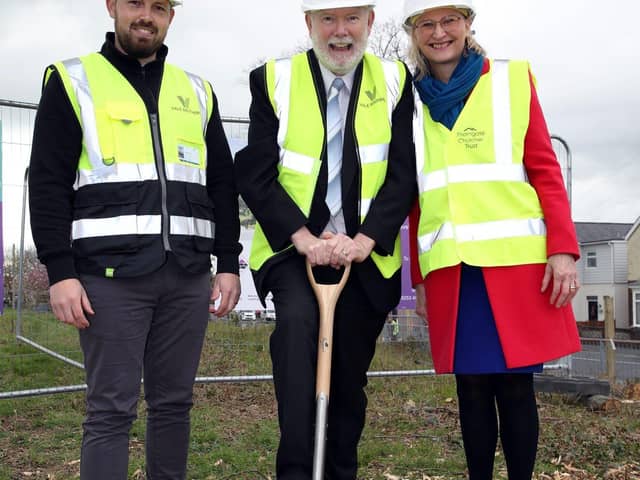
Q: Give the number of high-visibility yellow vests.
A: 3